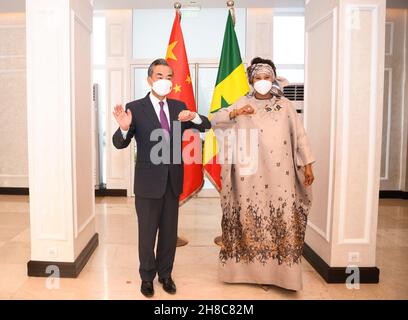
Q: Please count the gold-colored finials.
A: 2